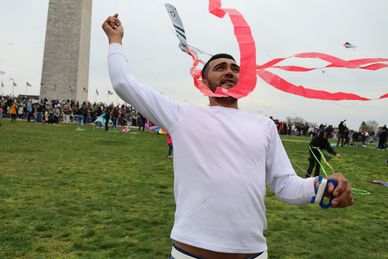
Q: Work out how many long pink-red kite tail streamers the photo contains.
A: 4